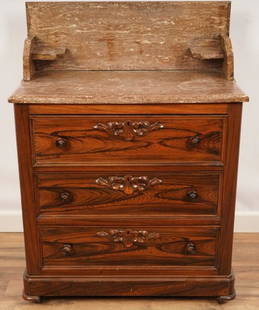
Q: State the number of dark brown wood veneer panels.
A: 3